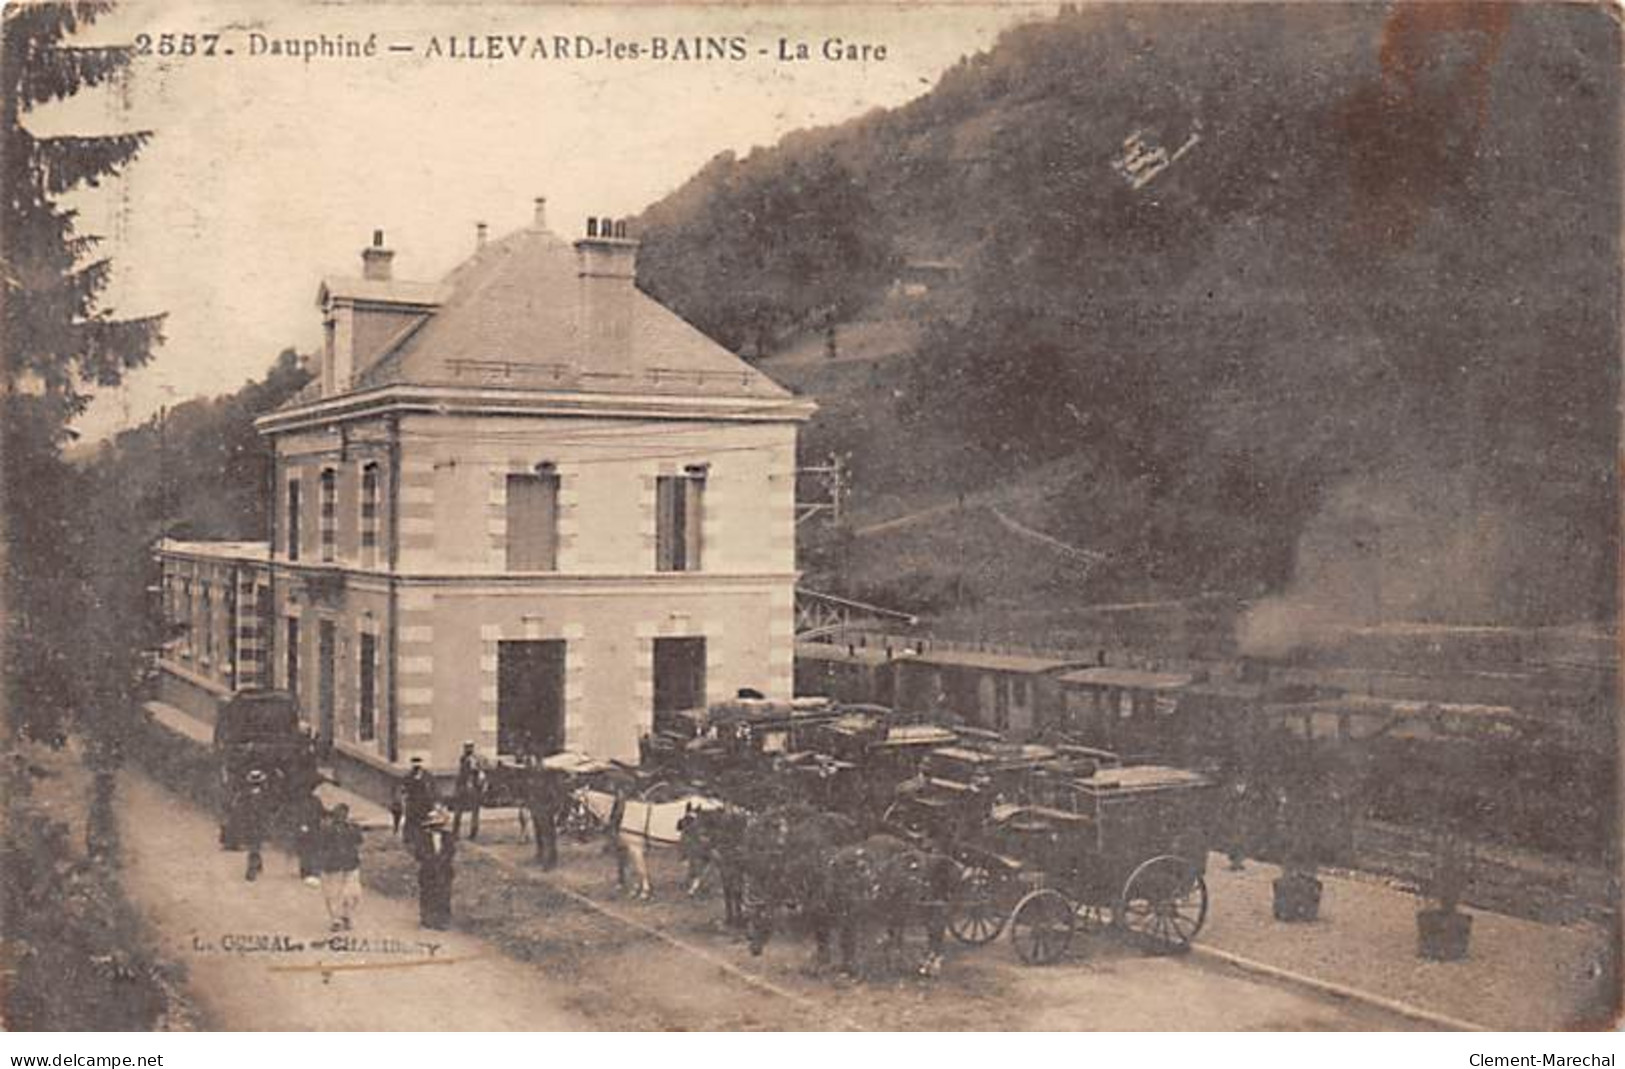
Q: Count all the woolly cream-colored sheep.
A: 0